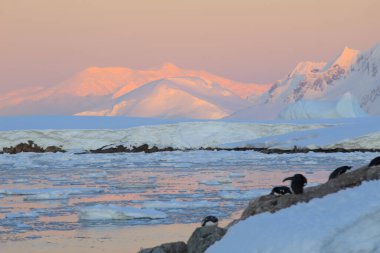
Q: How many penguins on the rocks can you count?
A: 5